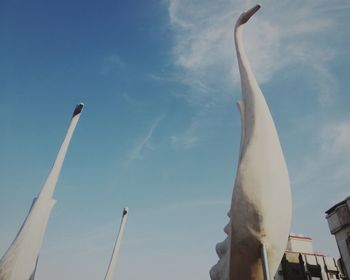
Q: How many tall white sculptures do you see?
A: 3